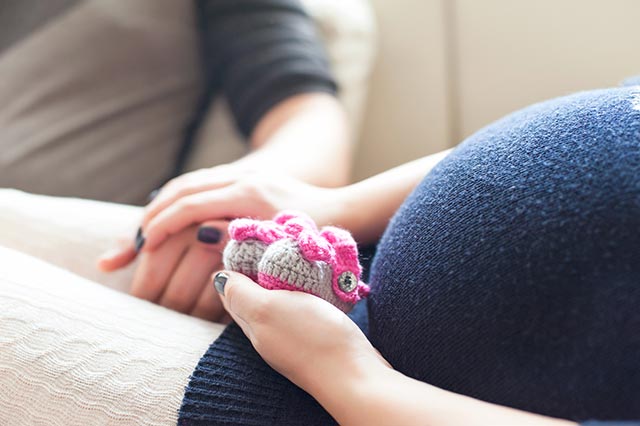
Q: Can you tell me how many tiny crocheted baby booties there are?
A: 2